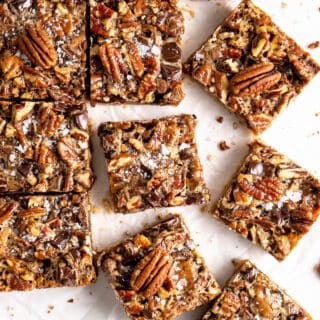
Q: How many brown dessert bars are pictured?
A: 9